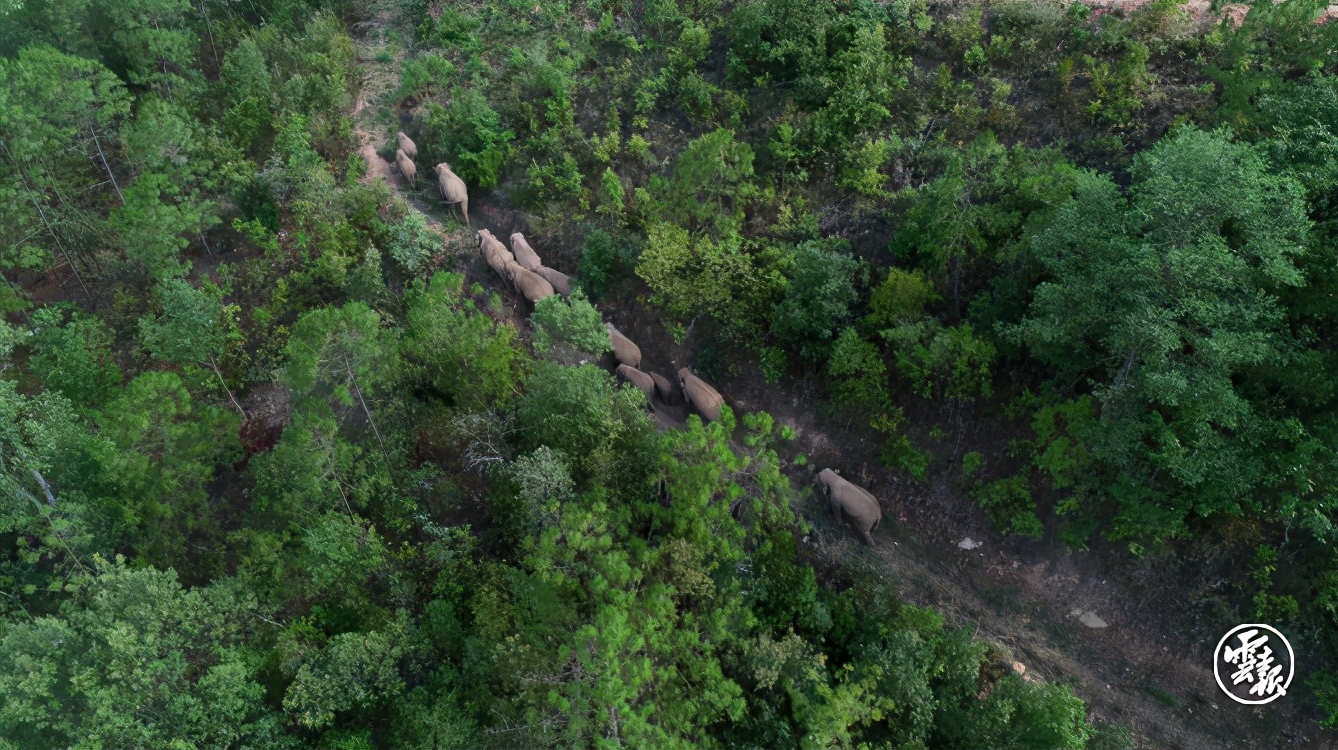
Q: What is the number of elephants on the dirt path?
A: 12